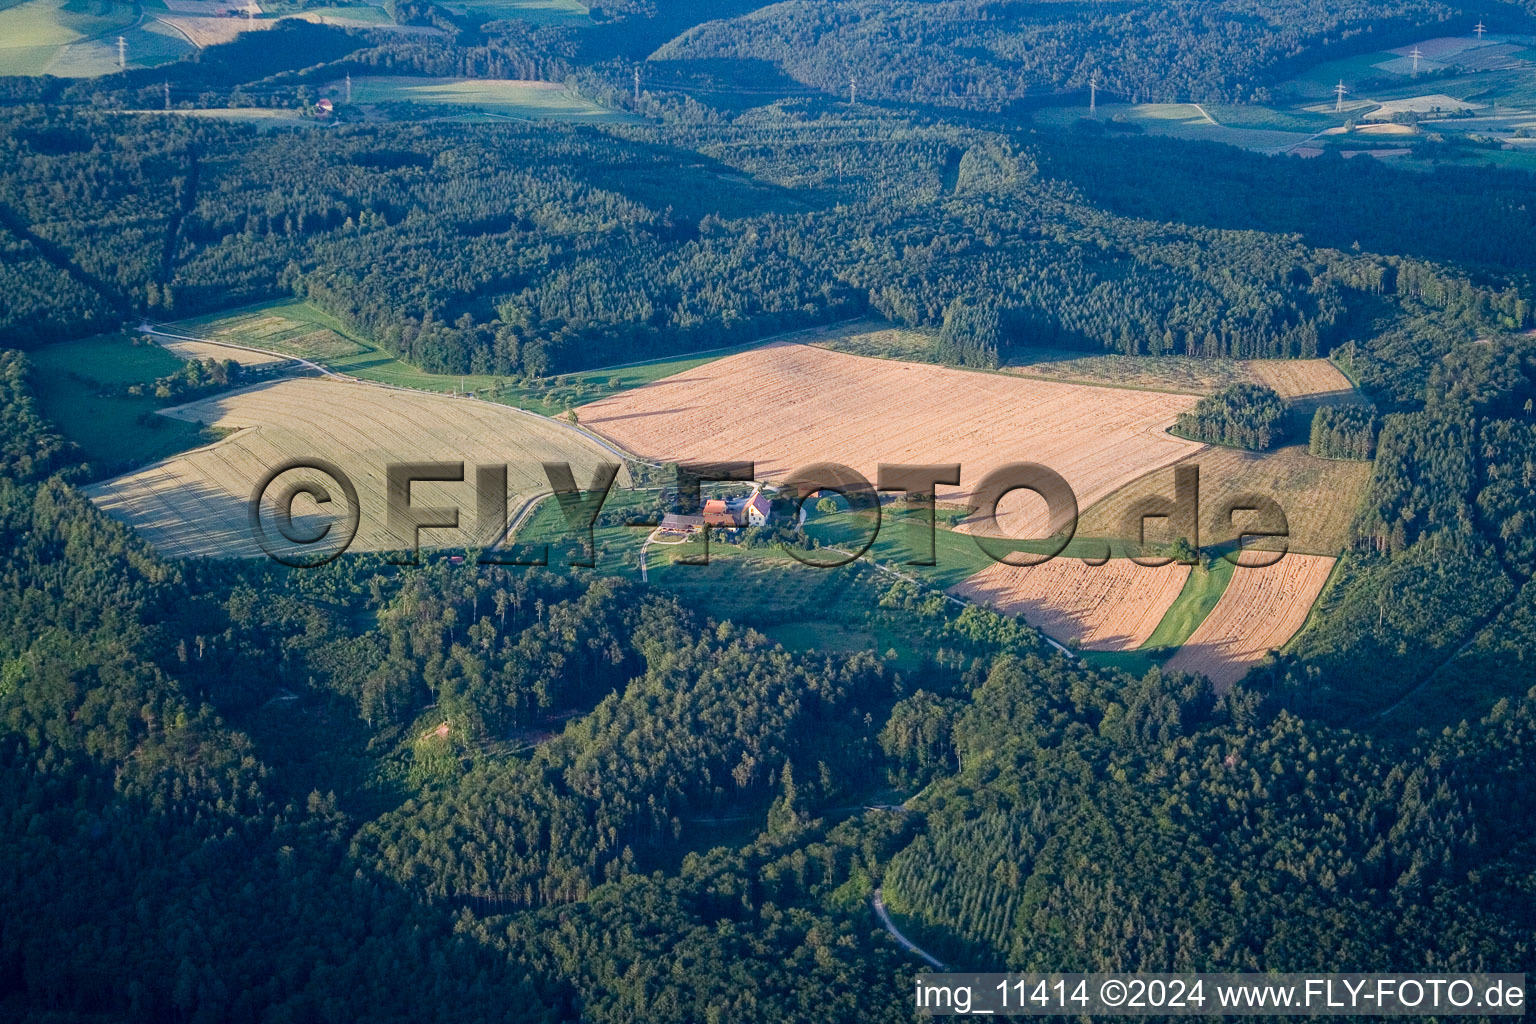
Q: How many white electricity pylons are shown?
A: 10